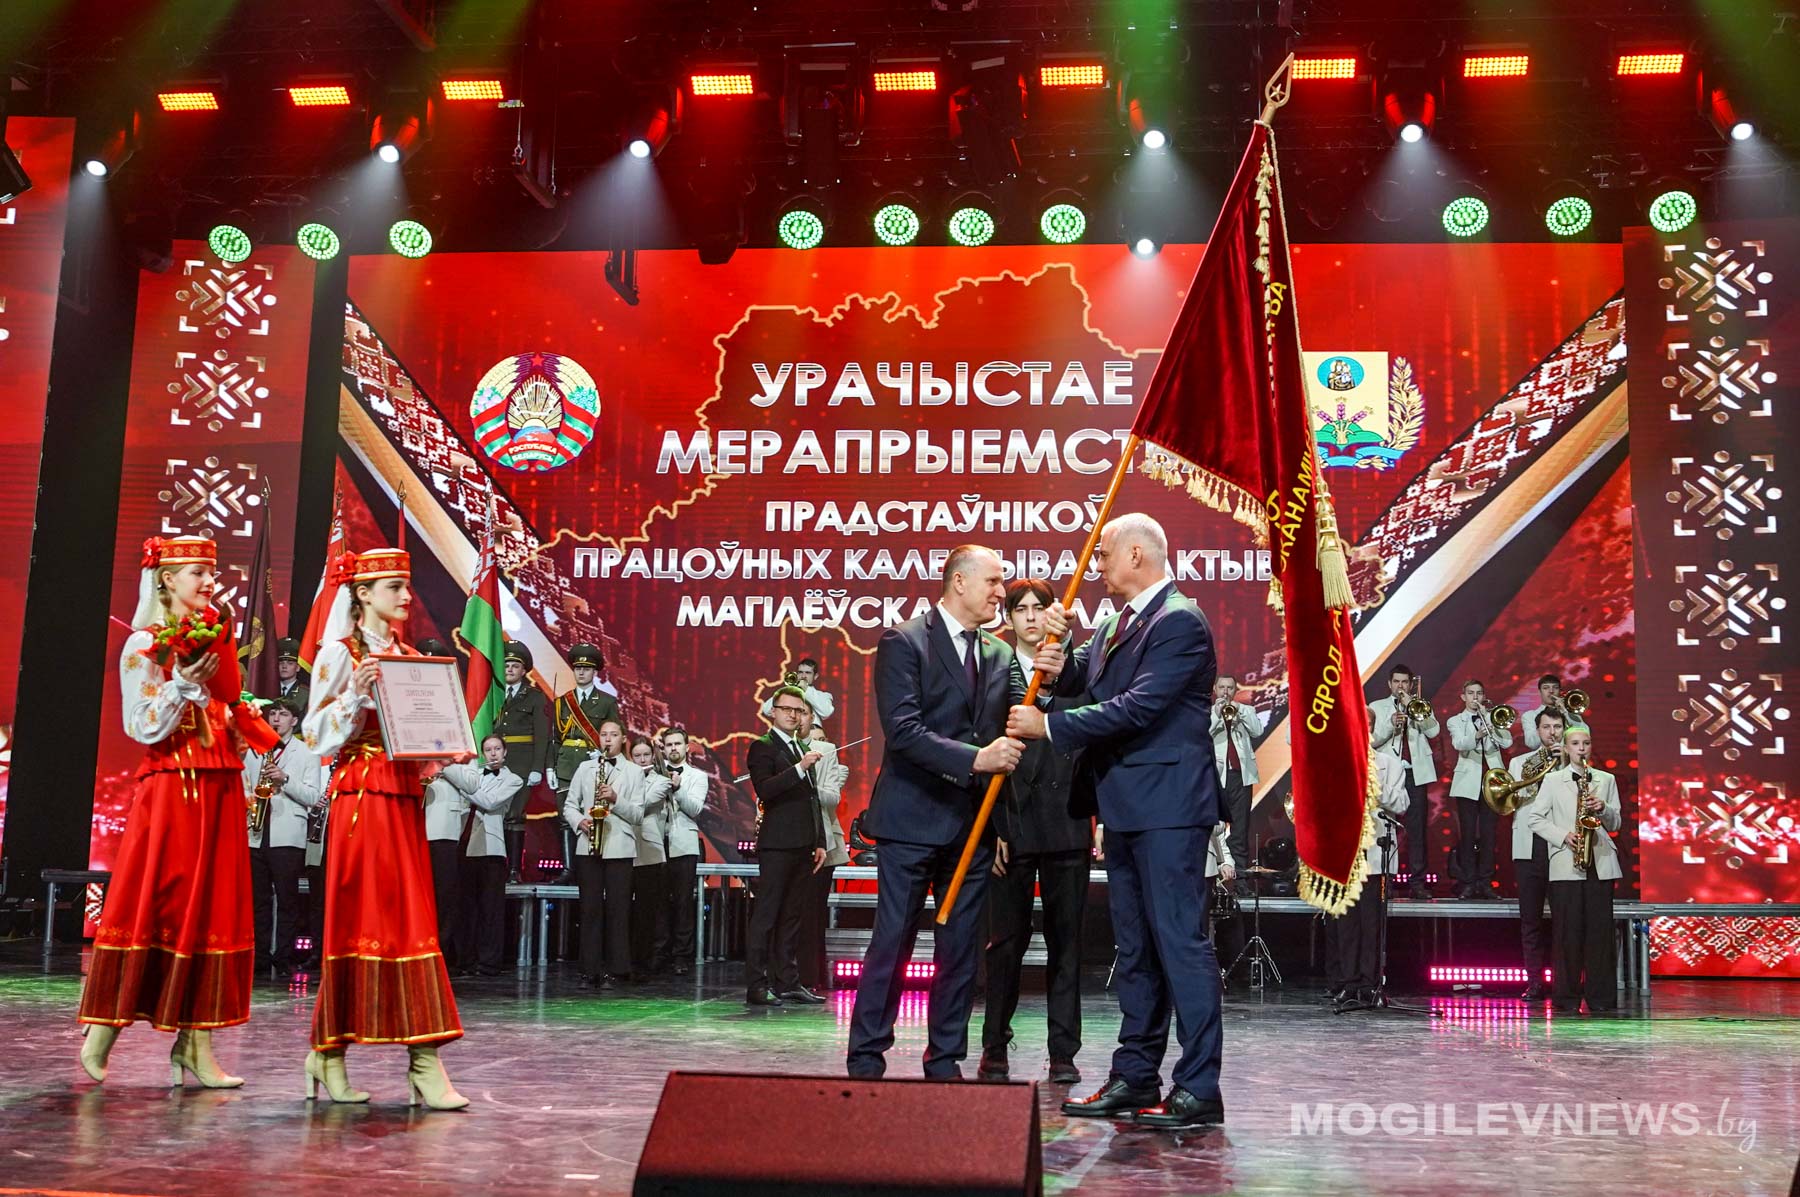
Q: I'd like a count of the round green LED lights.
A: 10